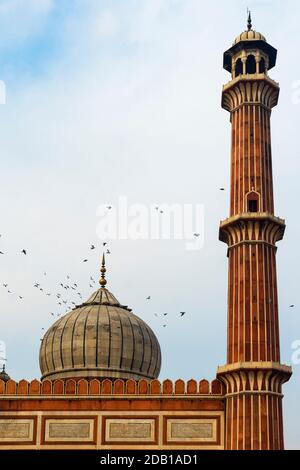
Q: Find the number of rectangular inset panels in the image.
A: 4